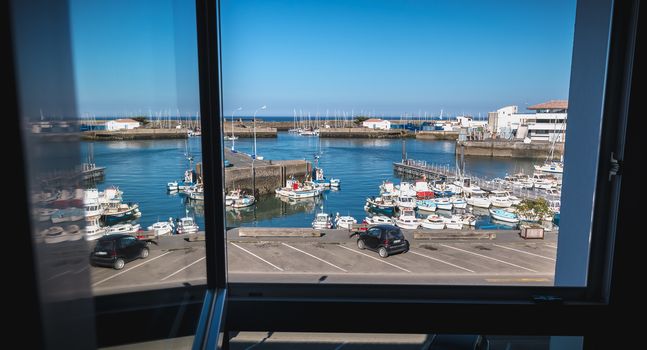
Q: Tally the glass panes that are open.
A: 1